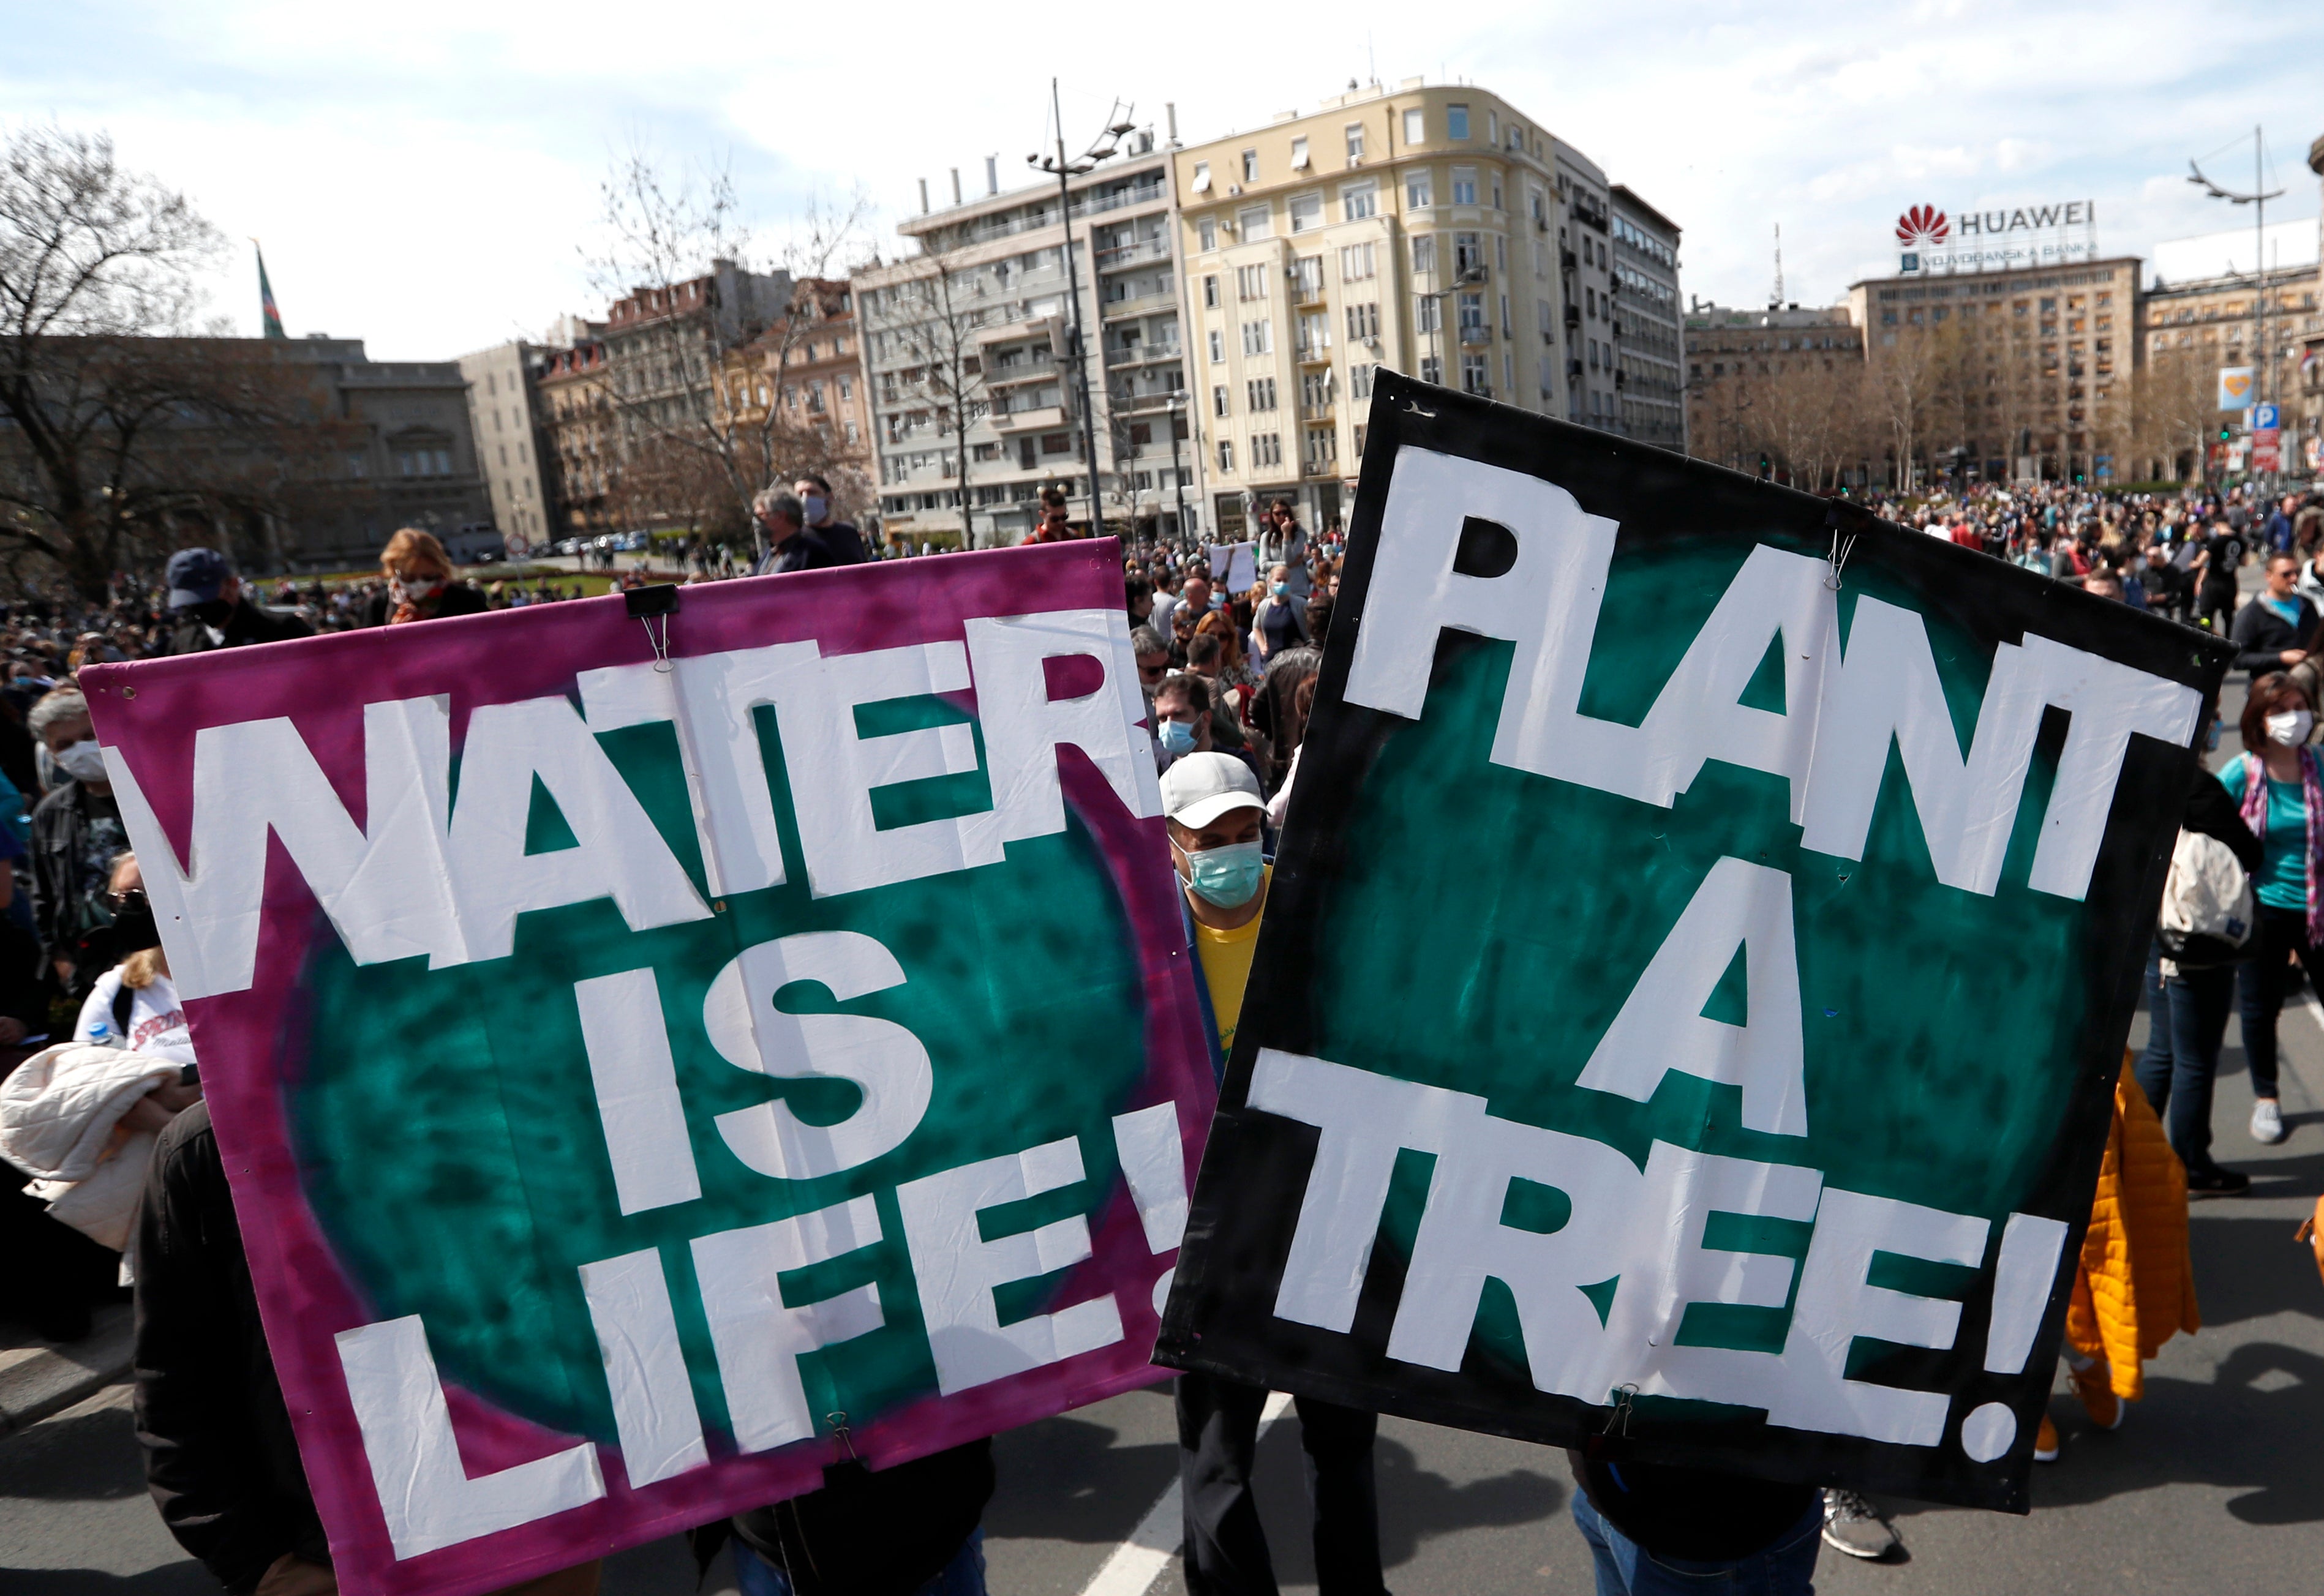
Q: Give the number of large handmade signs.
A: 2